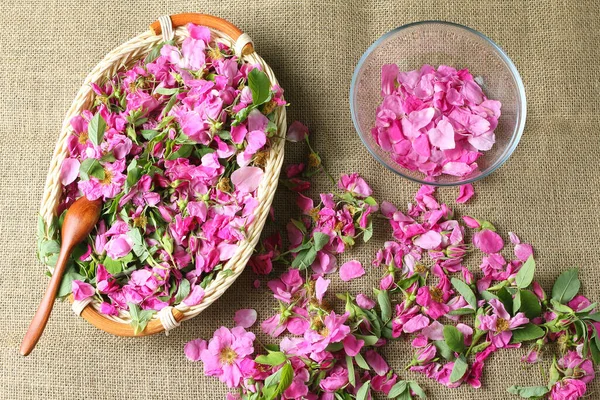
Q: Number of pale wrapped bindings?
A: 4